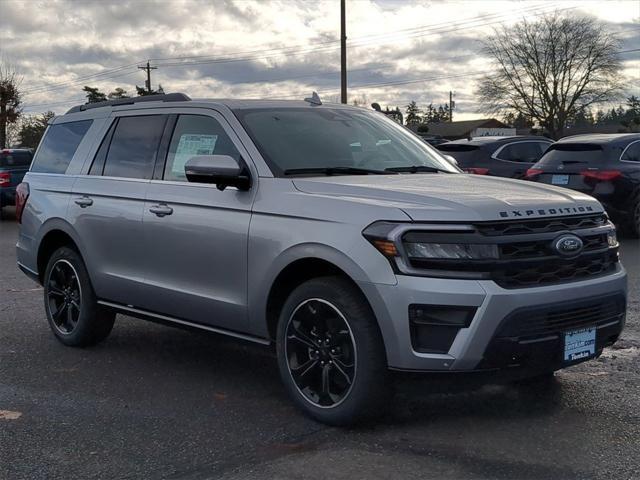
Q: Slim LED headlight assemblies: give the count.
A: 2